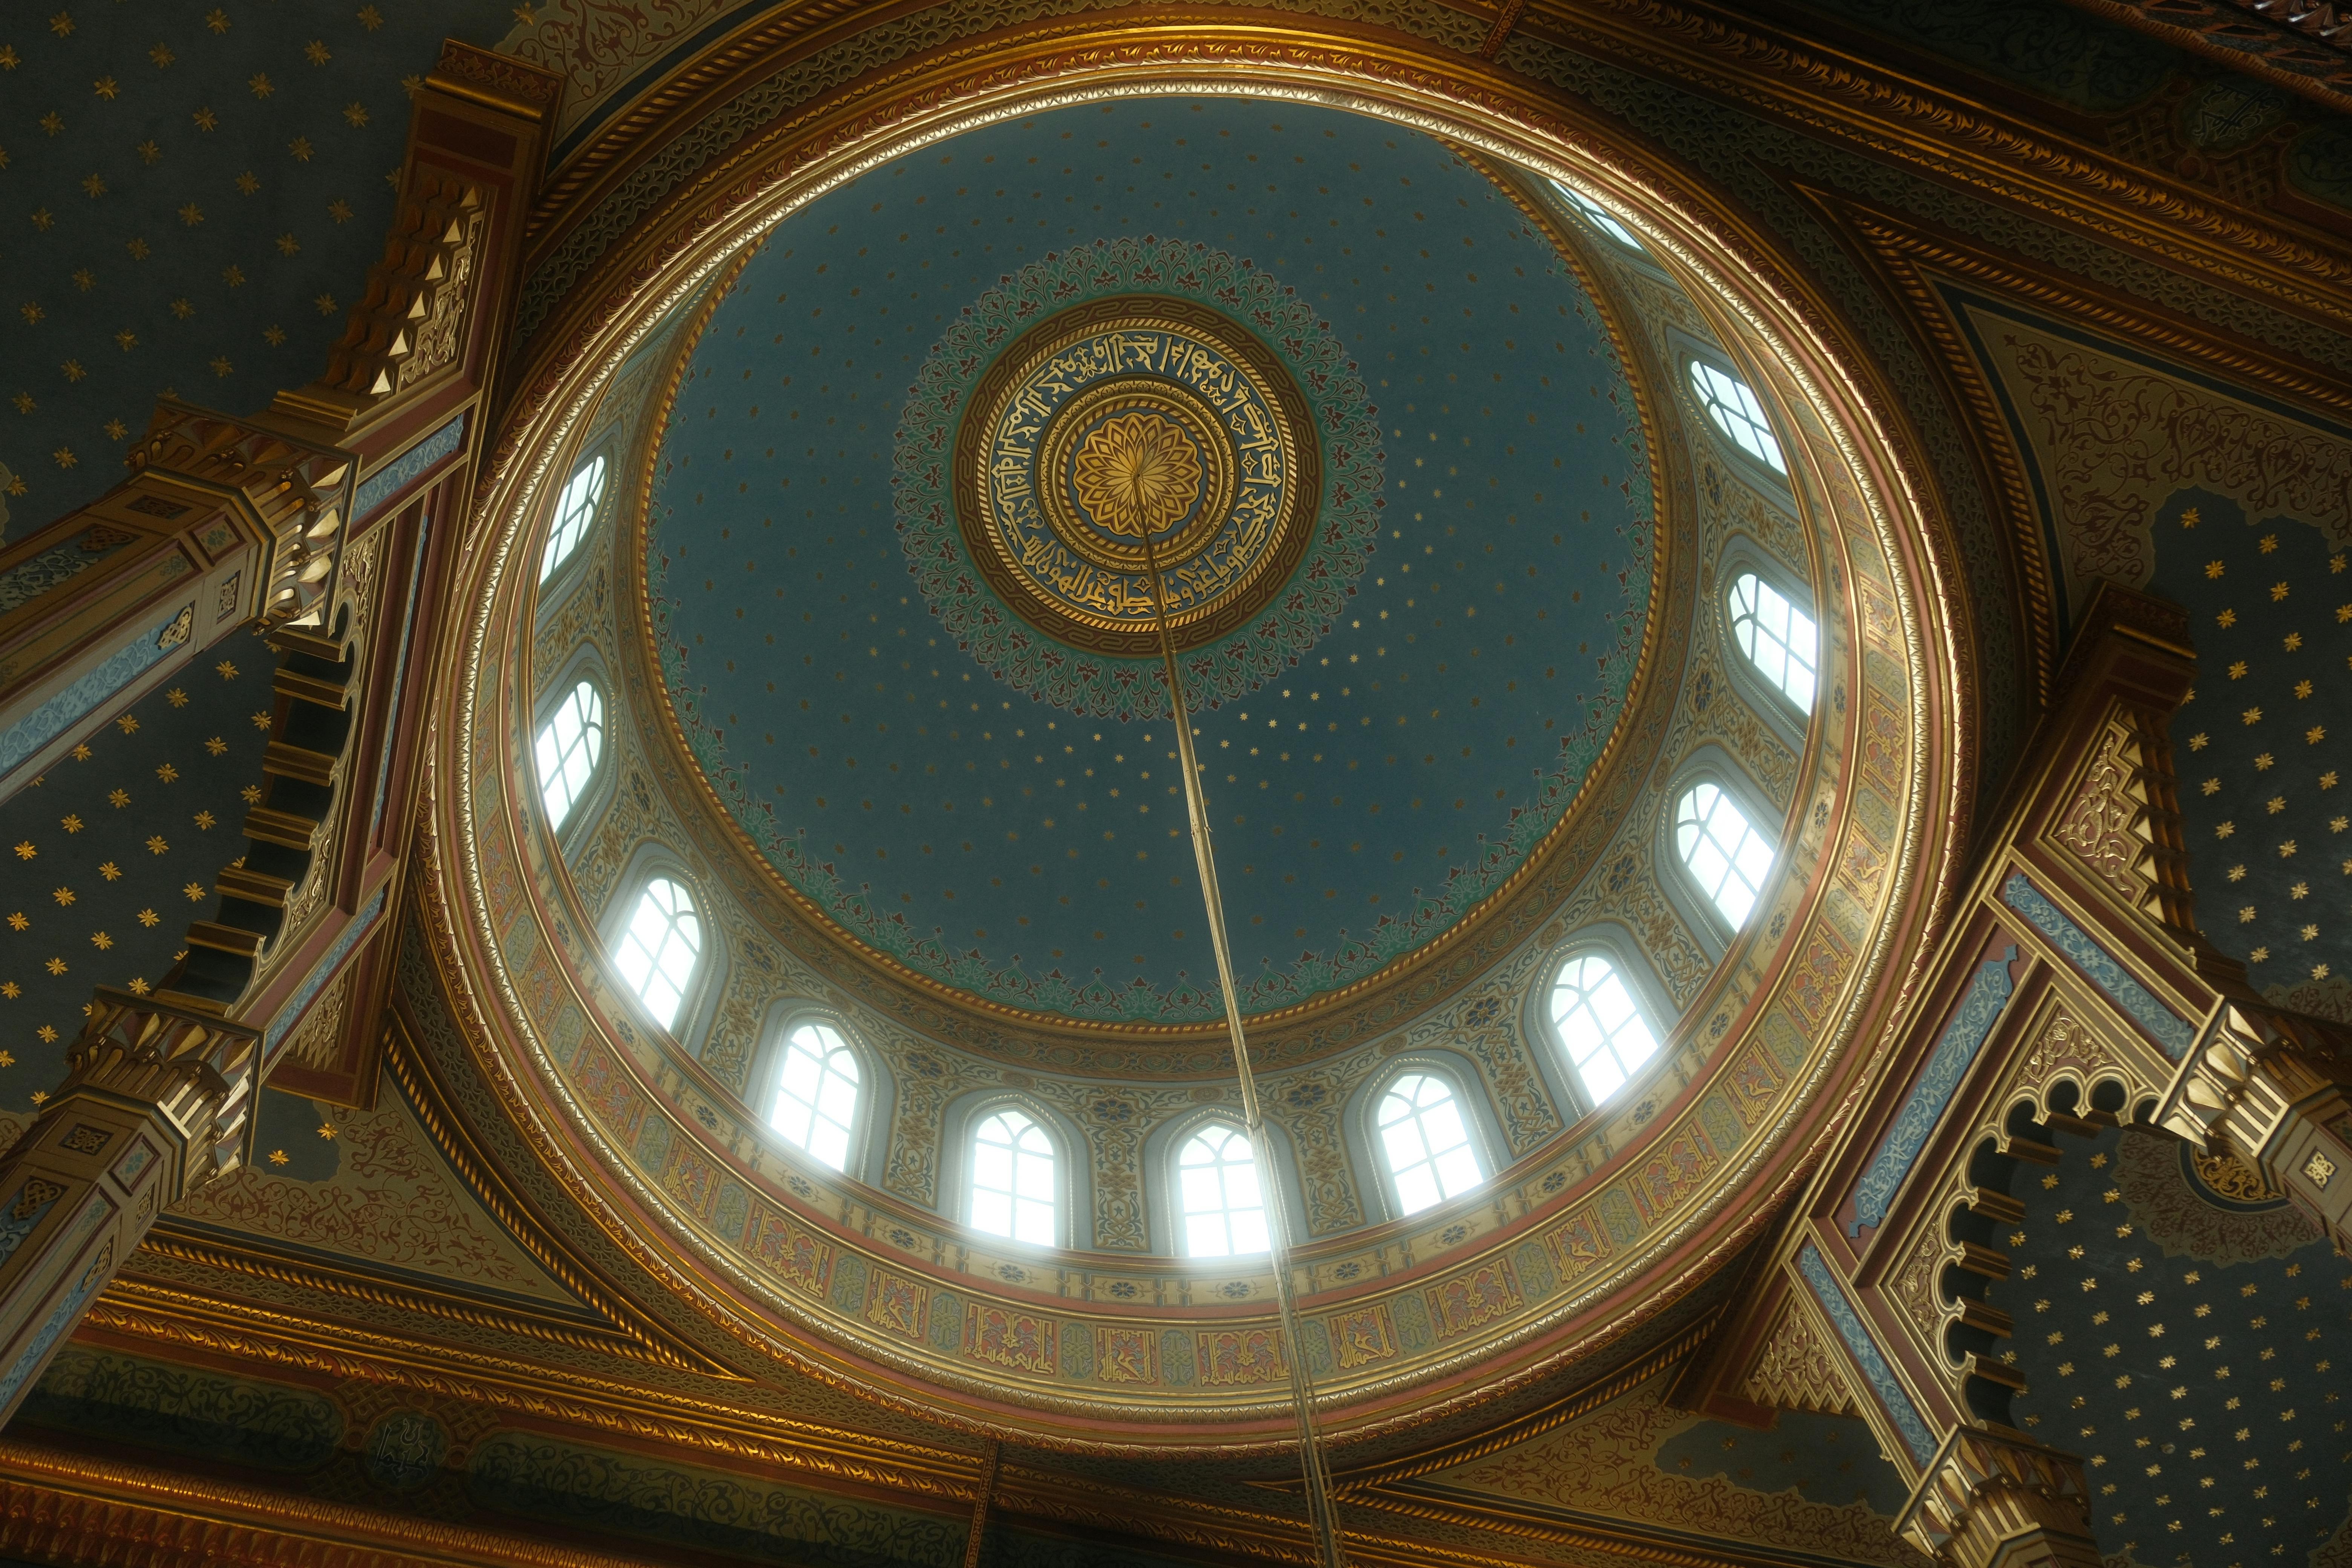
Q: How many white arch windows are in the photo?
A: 12